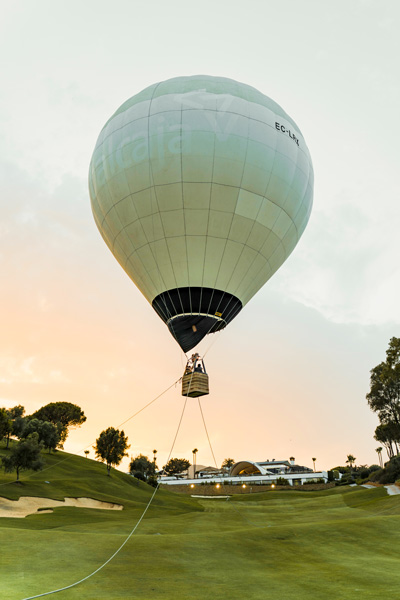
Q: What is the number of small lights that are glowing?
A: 4